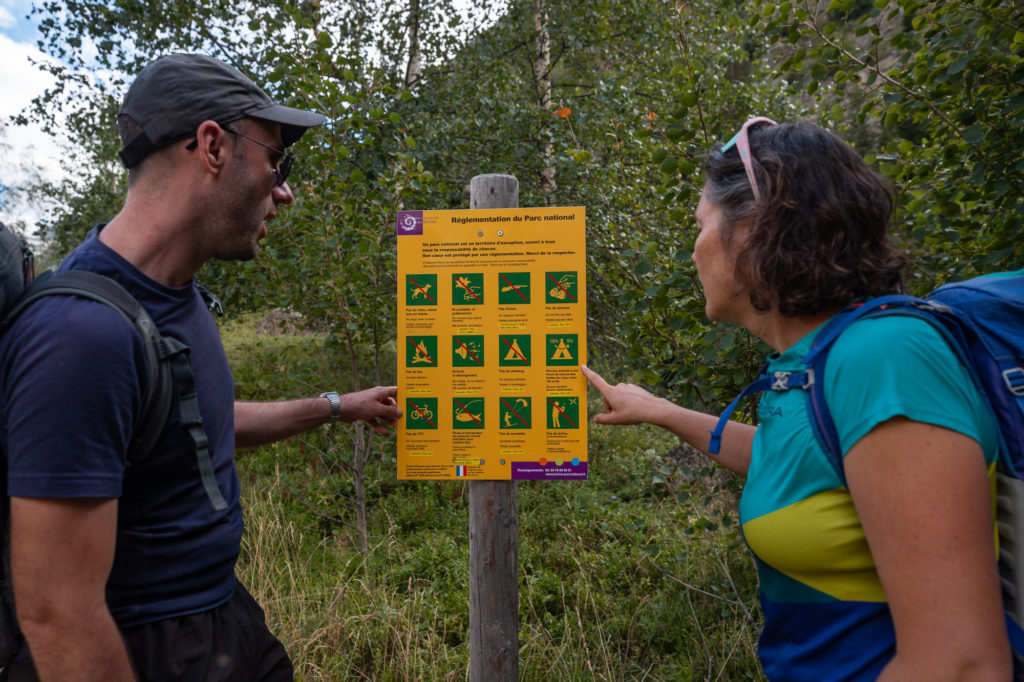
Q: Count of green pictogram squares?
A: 12